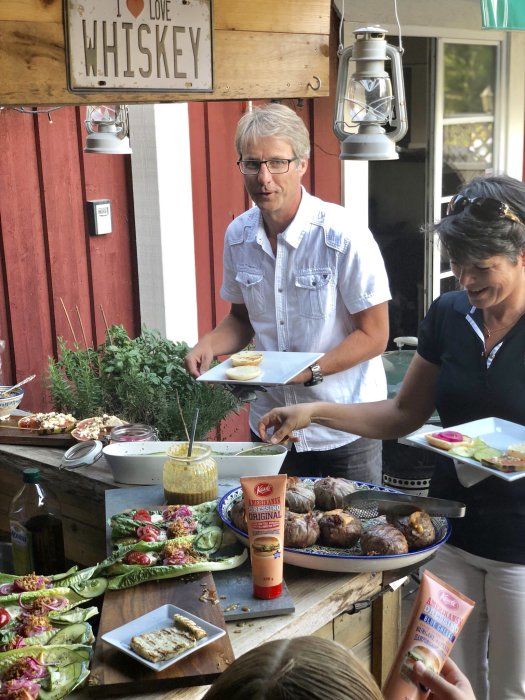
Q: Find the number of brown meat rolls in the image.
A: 7